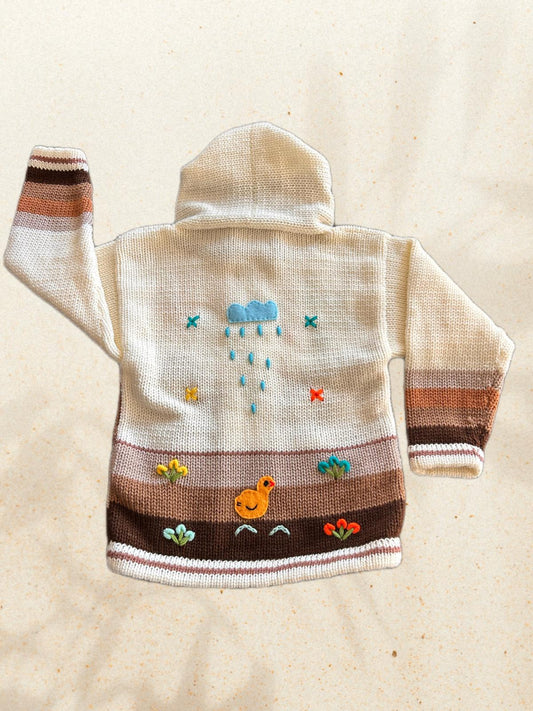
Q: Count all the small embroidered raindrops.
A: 10